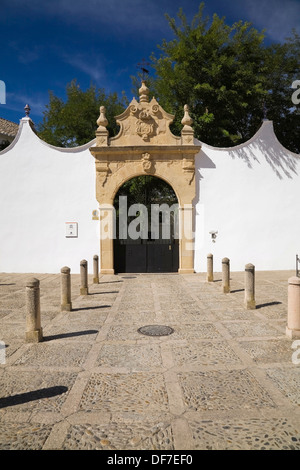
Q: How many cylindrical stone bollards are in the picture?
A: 8